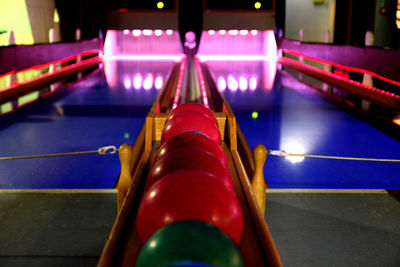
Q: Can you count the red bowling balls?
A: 5